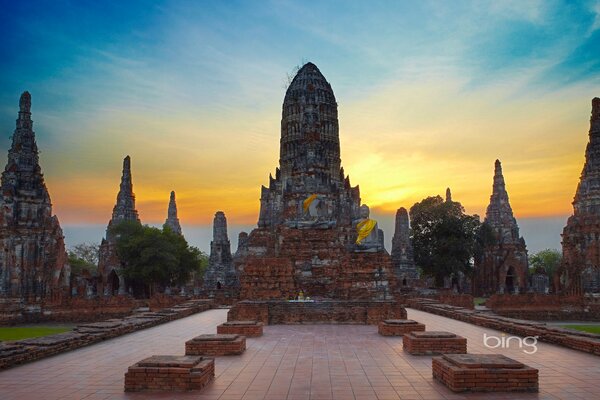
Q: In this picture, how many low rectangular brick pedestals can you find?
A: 6